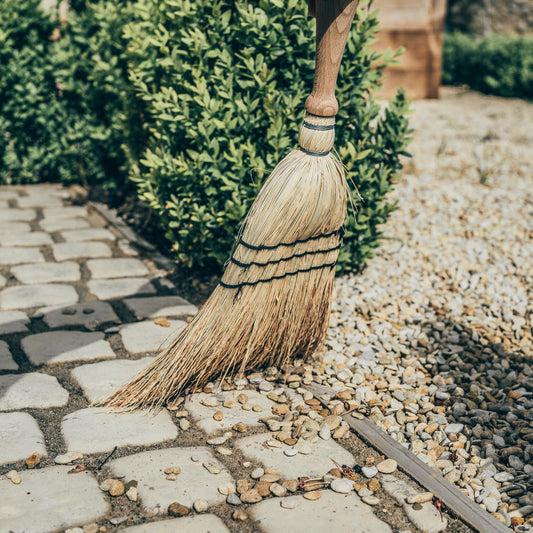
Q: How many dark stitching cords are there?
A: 3